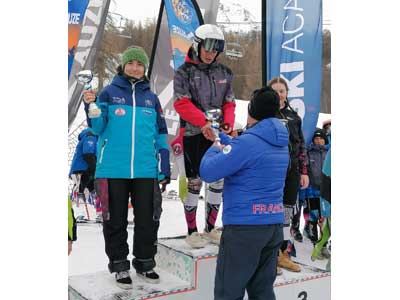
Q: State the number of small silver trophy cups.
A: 2